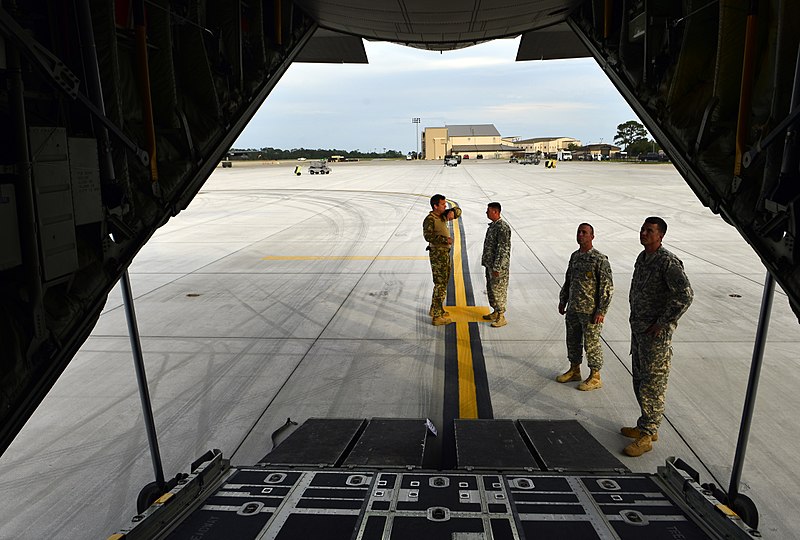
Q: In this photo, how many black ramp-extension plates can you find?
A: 4